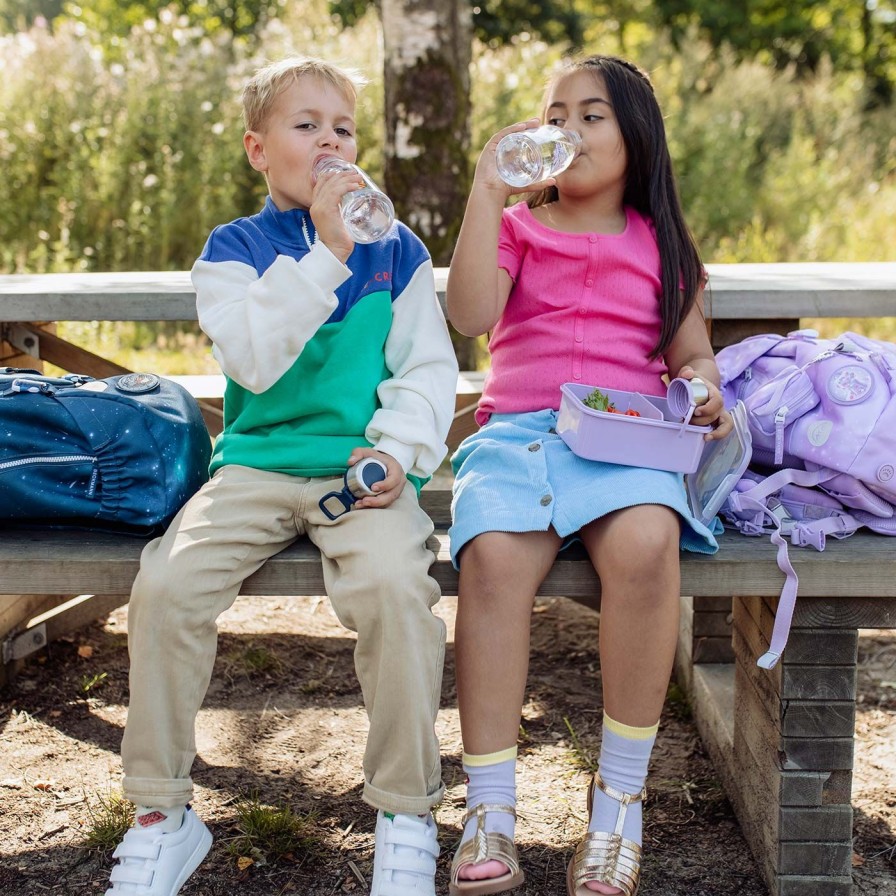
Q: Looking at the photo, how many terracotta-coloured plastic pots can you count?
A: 0